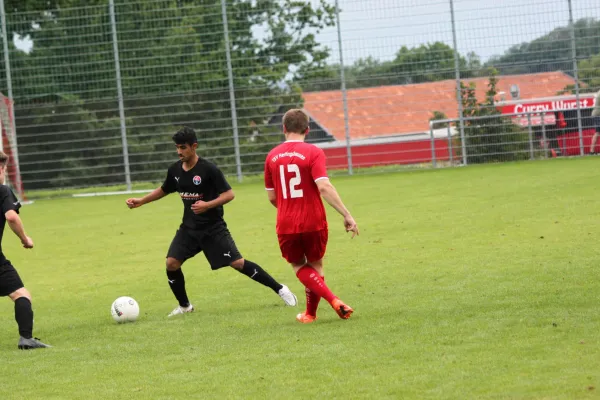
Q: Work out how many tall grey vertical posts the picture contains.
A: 6